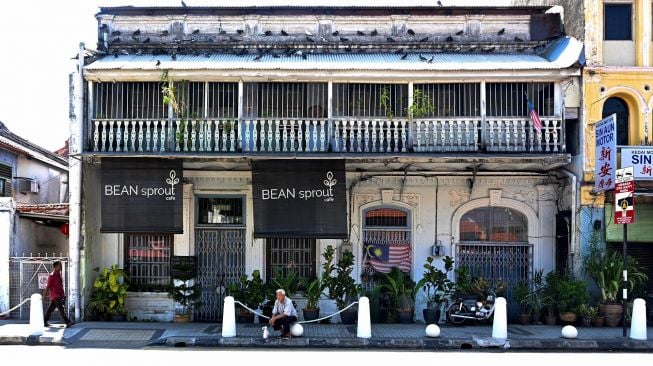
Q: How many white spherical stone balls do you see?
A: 3